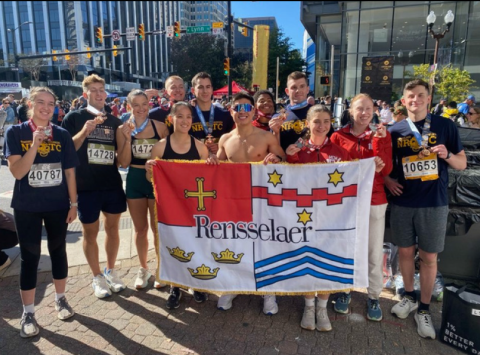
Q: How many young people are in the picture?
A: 12